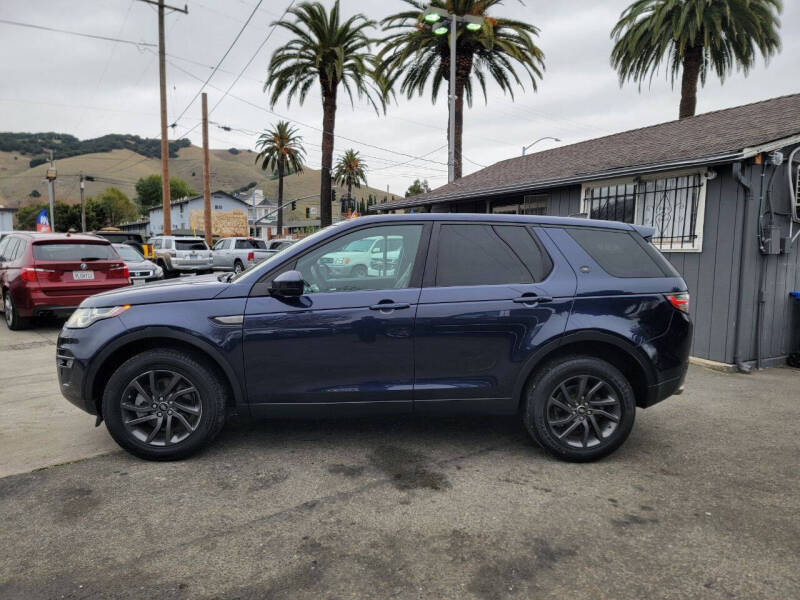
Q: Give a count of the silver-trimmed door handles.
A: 2